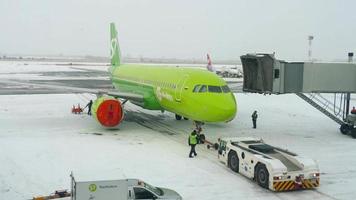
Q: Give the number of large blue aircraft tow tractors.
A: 0